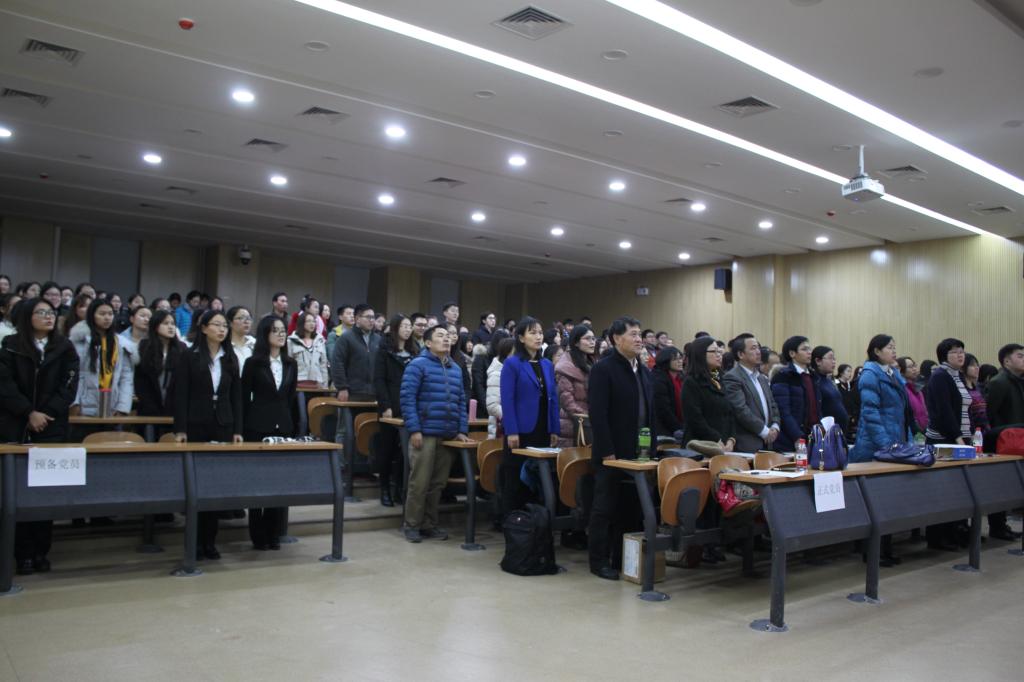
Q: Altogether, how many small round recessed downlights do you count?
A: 15